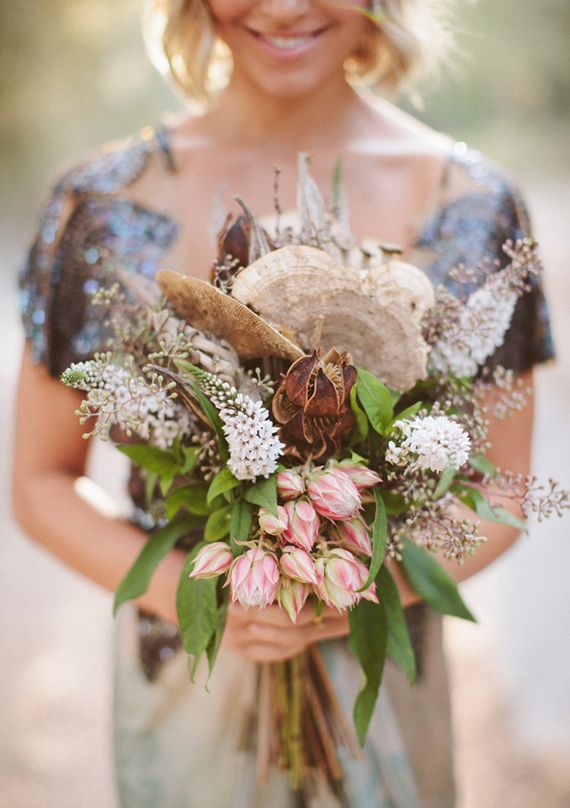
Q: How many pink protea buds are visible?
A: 11